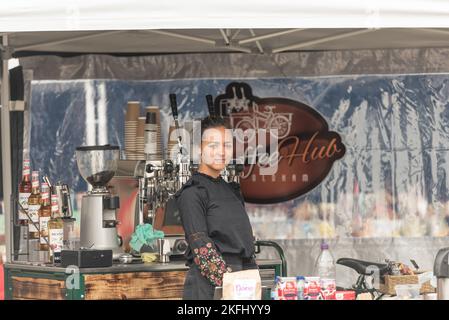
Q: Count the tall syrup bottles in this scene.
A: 4